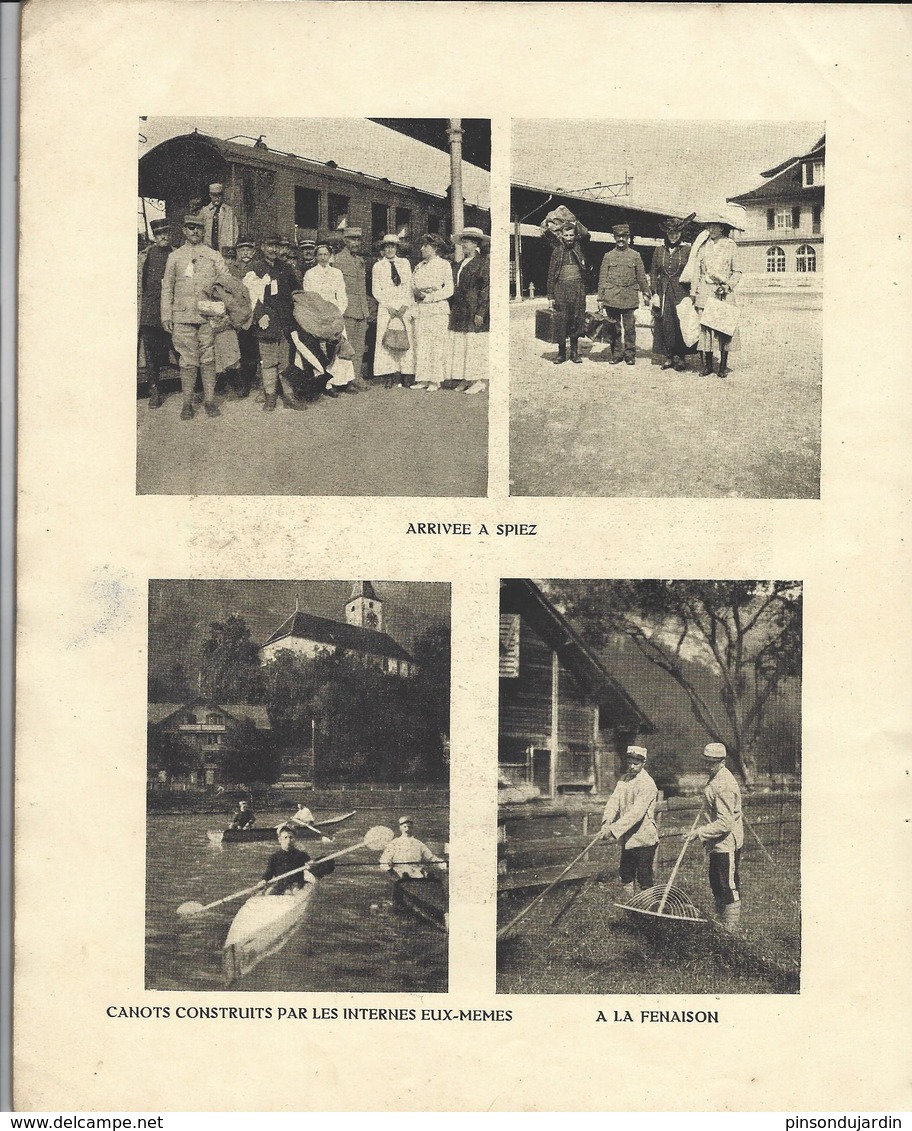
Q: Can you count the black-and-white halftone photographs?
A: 4